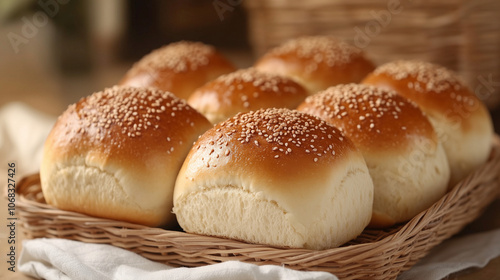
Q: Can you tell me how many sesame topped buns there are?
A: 7